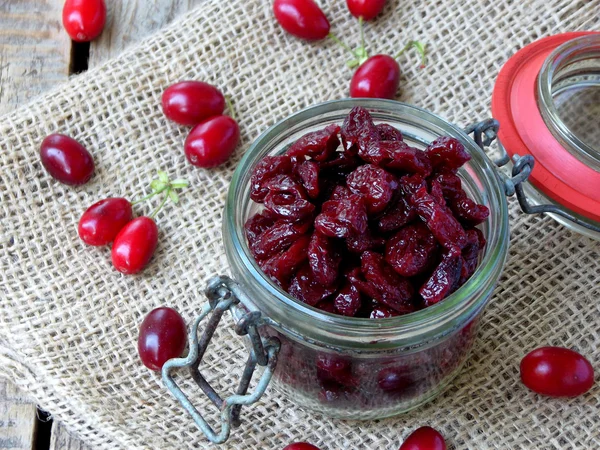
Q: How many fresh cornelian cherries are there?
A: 13